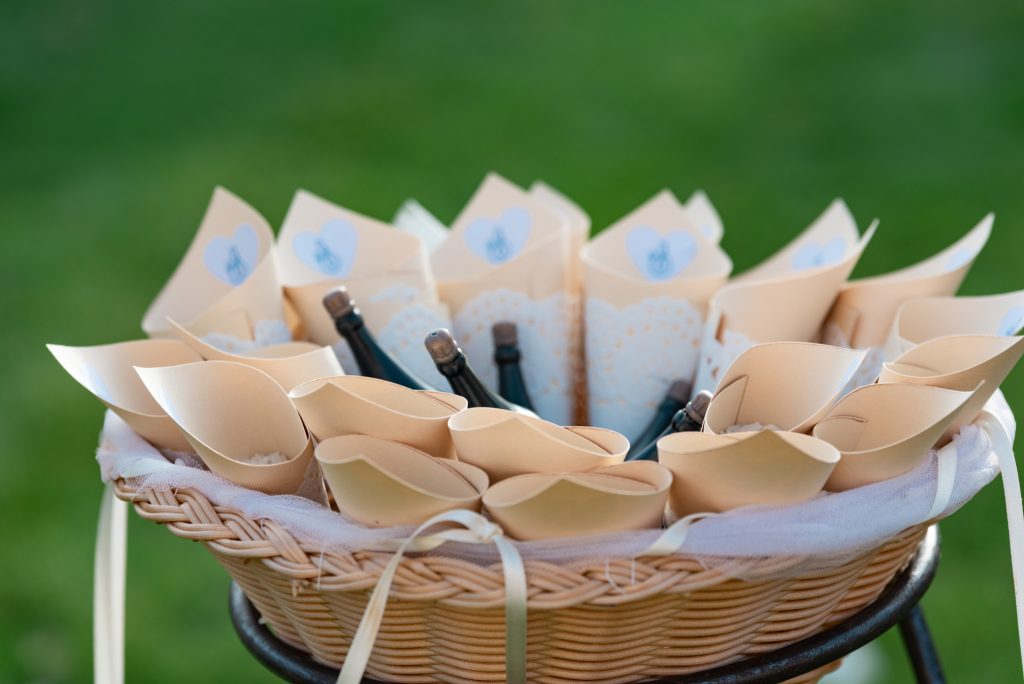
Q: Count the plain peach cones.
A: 11